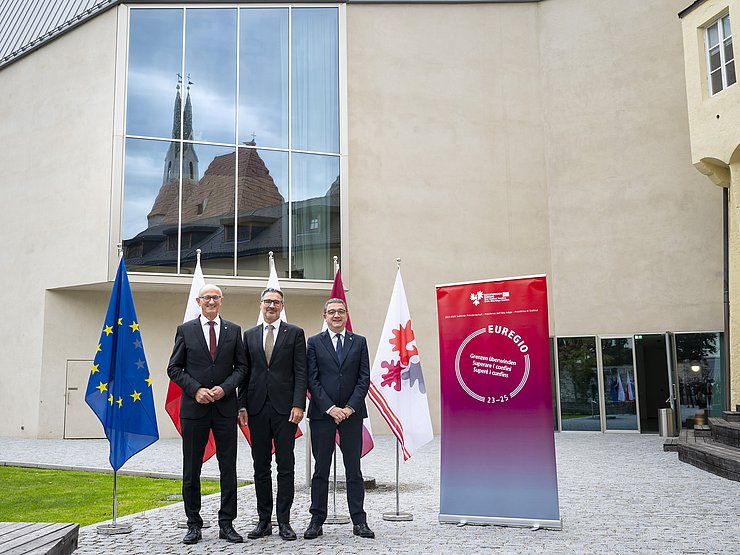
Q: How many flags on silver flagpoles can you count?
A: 5